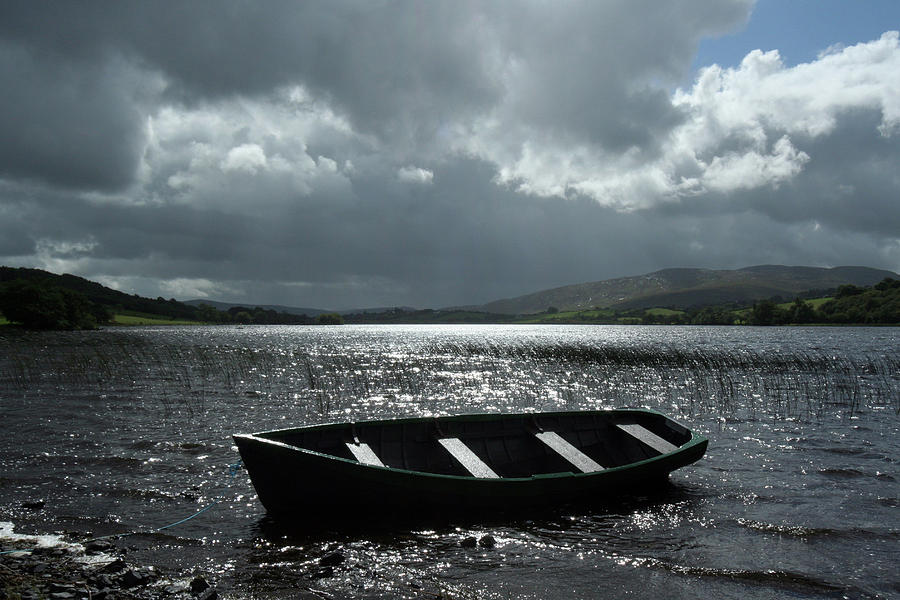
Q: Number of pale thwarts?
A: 4